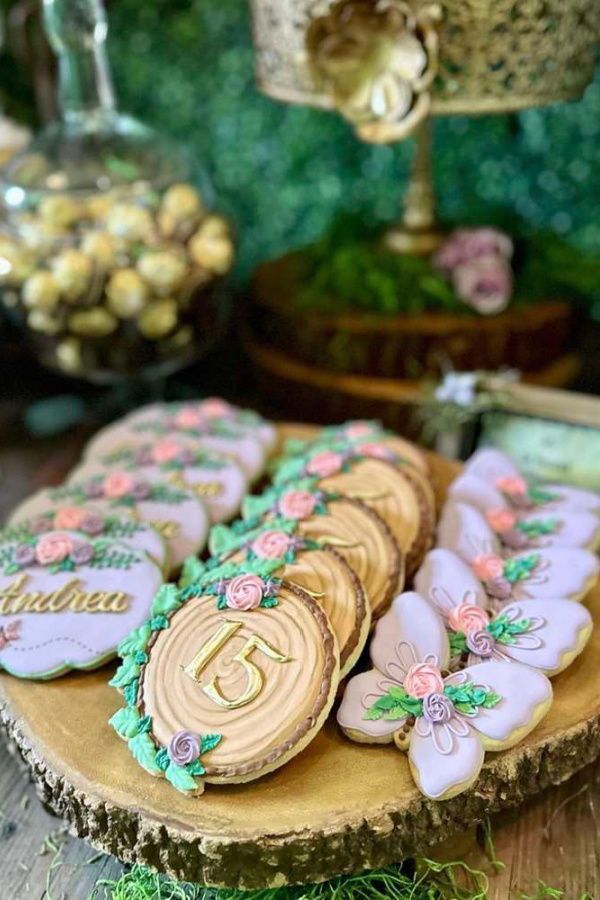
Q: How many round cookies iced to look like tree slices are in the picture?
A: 6